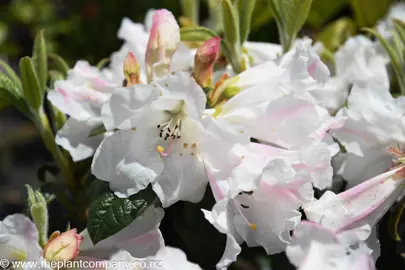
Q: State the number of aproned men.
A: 0